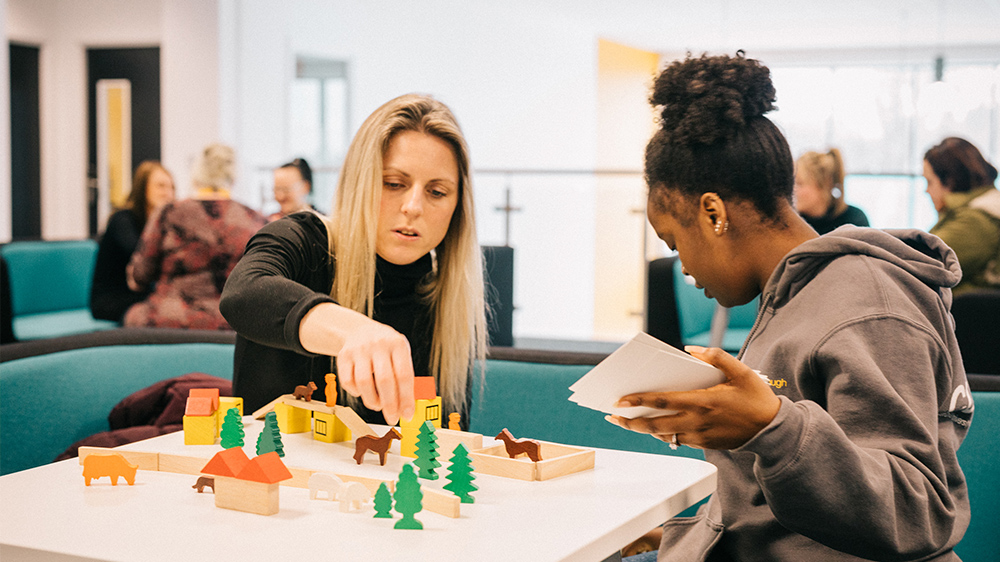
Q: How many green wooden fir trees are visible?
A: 6